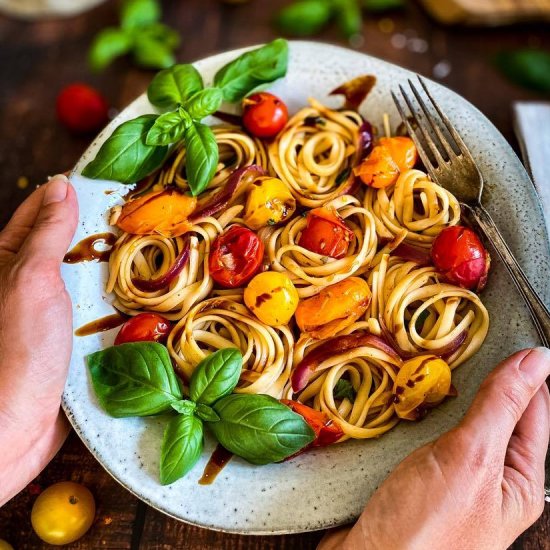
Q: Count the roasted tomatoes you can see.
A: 12